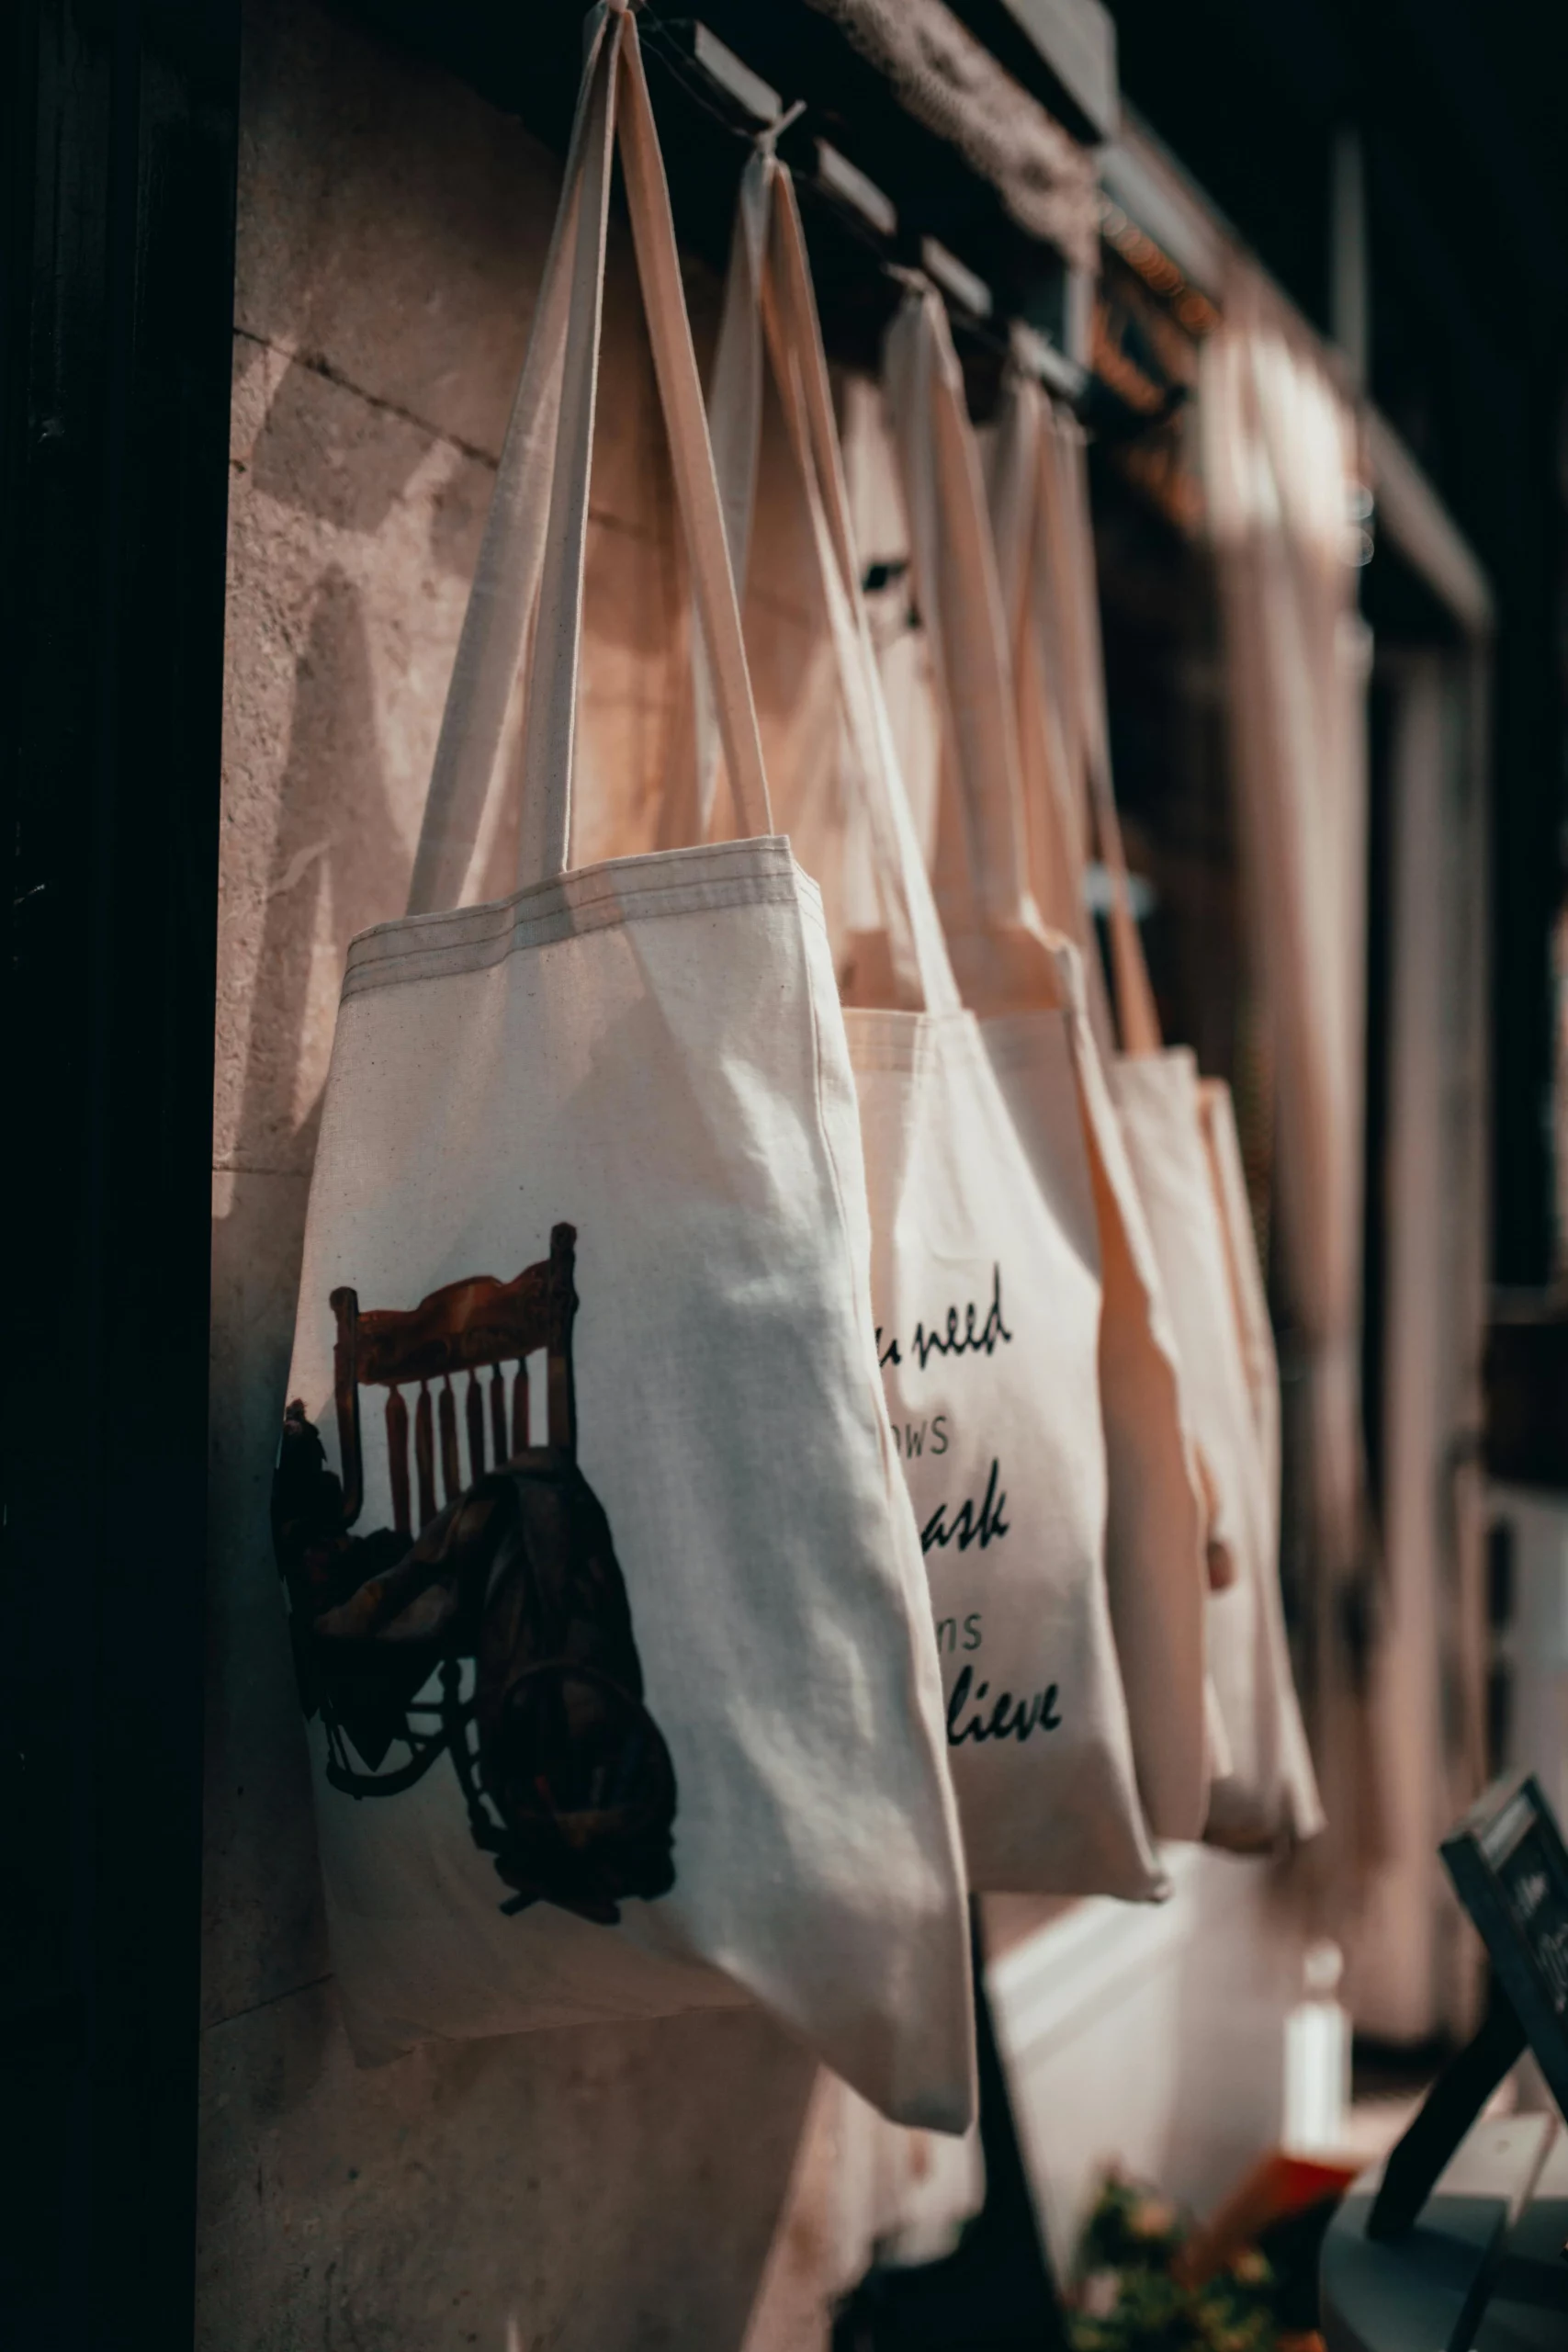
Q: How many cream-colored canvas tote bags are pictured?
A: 5